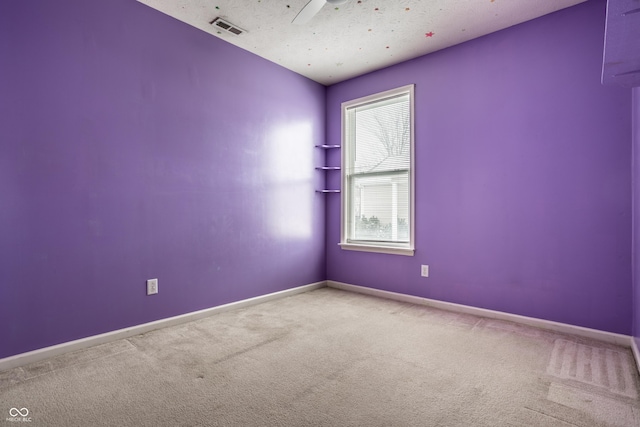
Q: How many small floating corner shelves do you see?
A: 3